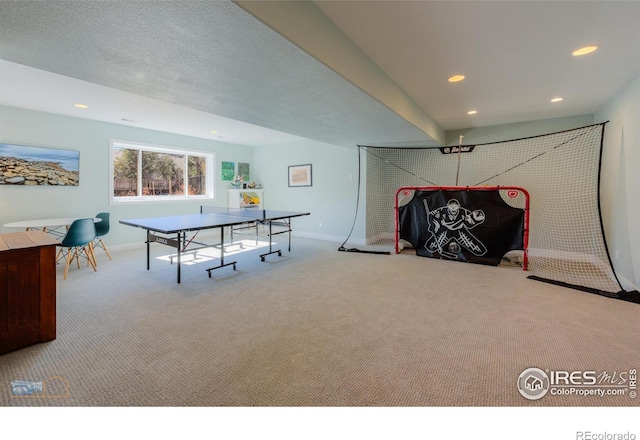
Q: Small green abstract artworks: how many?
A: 2